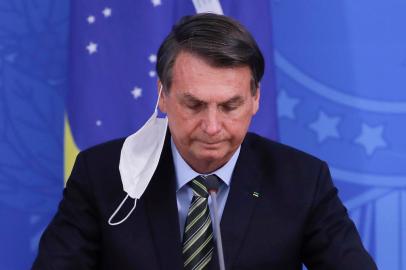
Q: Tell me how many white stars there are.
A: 8